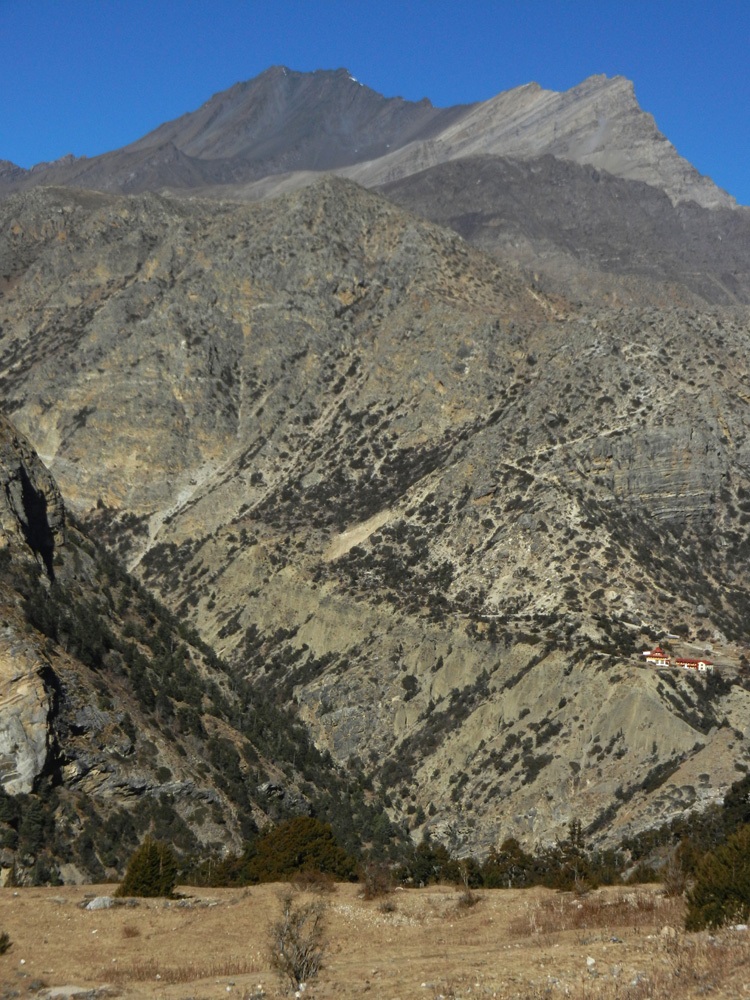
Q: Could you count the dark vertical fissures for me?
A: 2